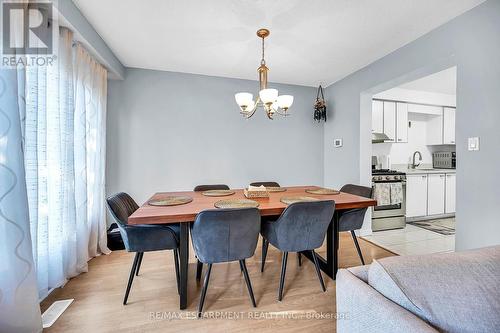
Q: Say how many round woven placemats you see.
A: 6